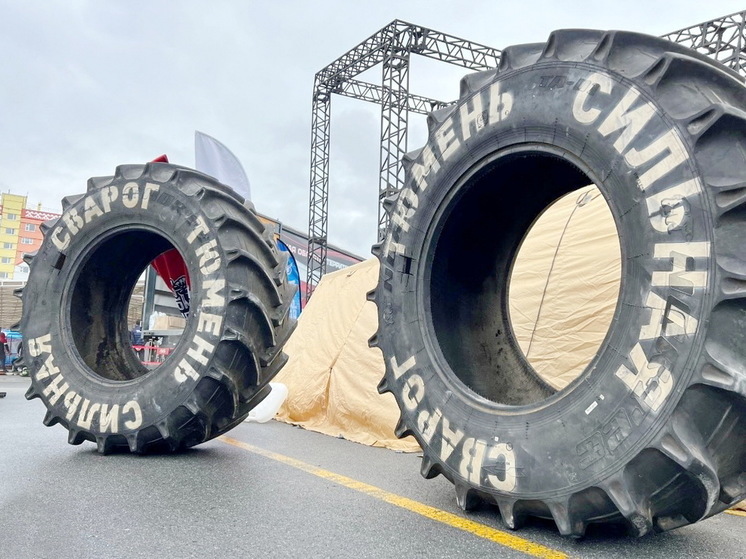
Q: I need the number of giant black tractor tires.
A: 2